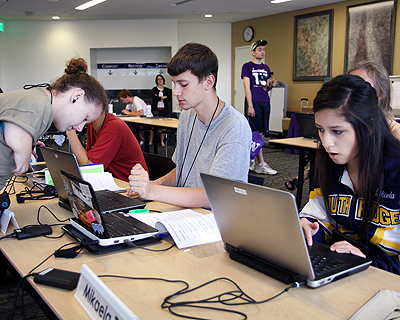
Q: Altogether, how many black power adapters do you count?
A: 2